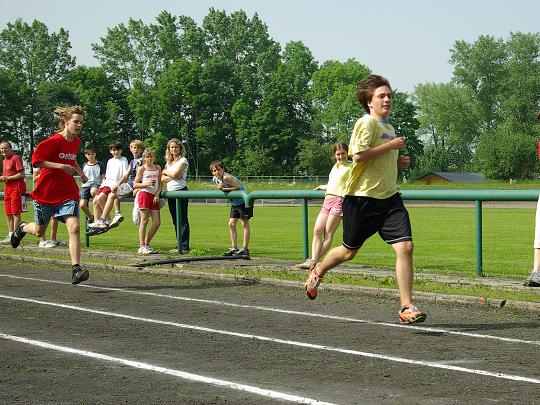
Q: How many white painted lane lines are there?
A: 3